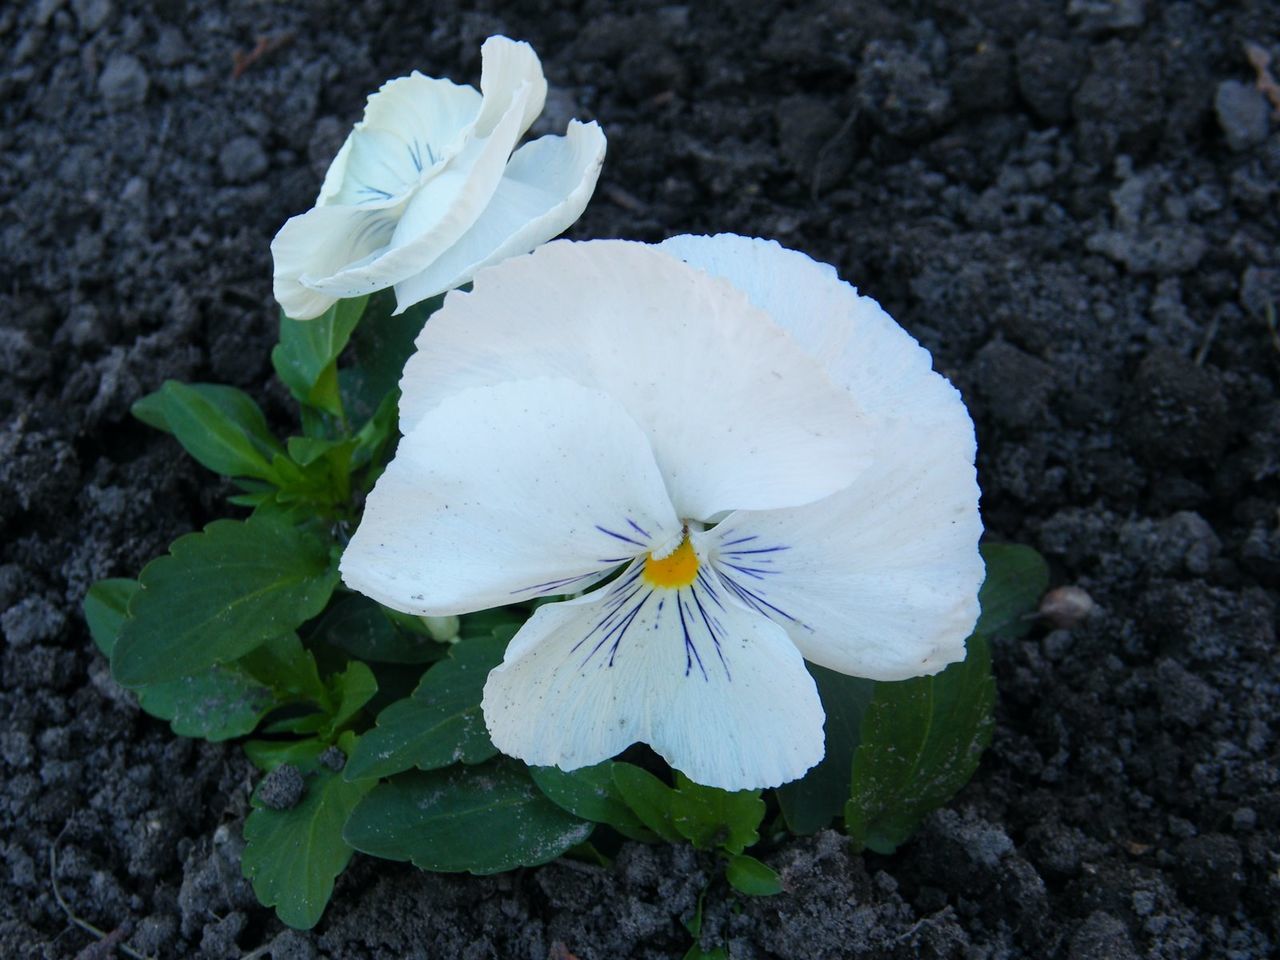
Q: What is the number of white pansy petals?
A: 10